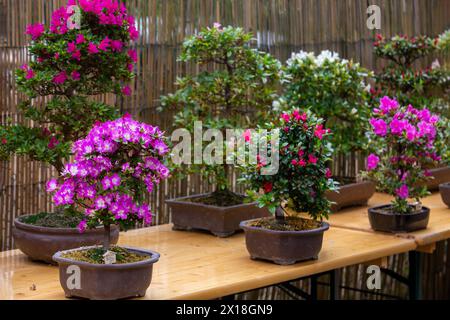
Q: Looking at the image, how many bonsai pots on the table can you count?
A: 8